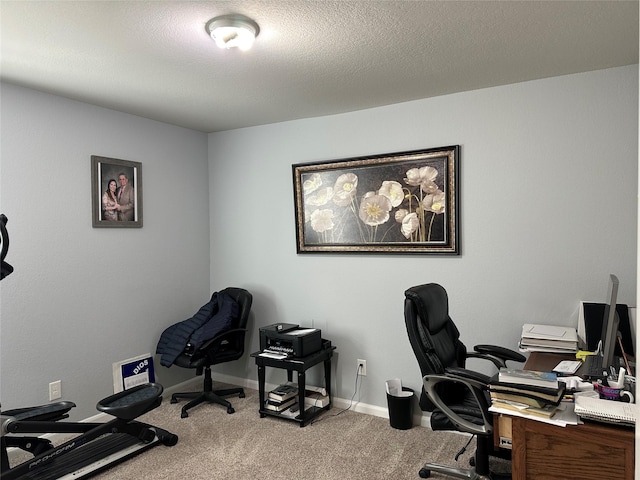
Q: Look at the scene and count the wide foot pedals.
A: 2